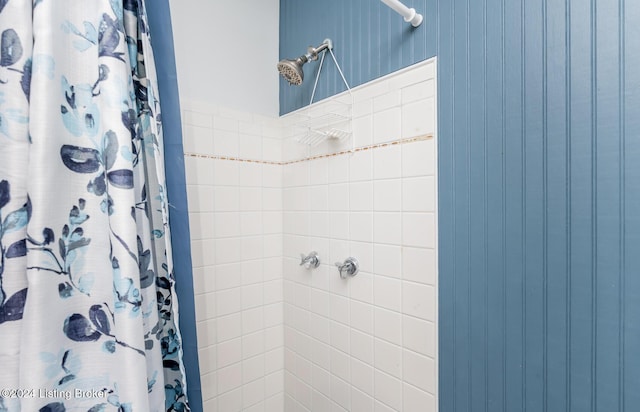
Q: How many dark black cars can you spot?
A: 0